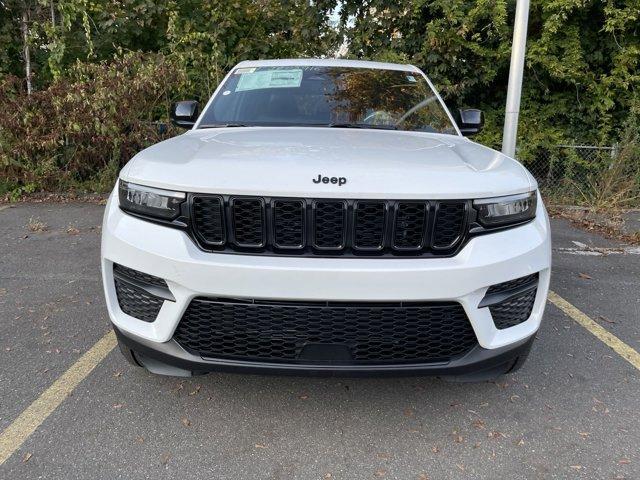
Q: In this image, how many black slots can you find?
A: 7